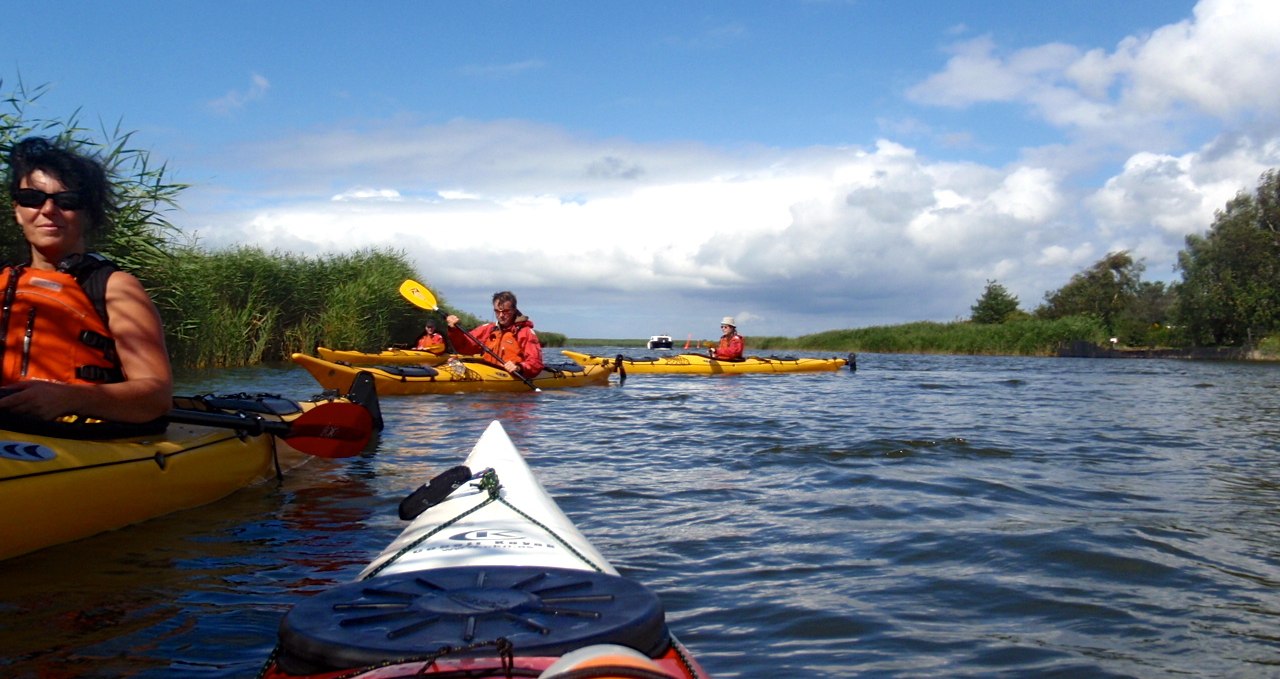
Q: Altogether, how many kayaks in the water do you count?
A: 5